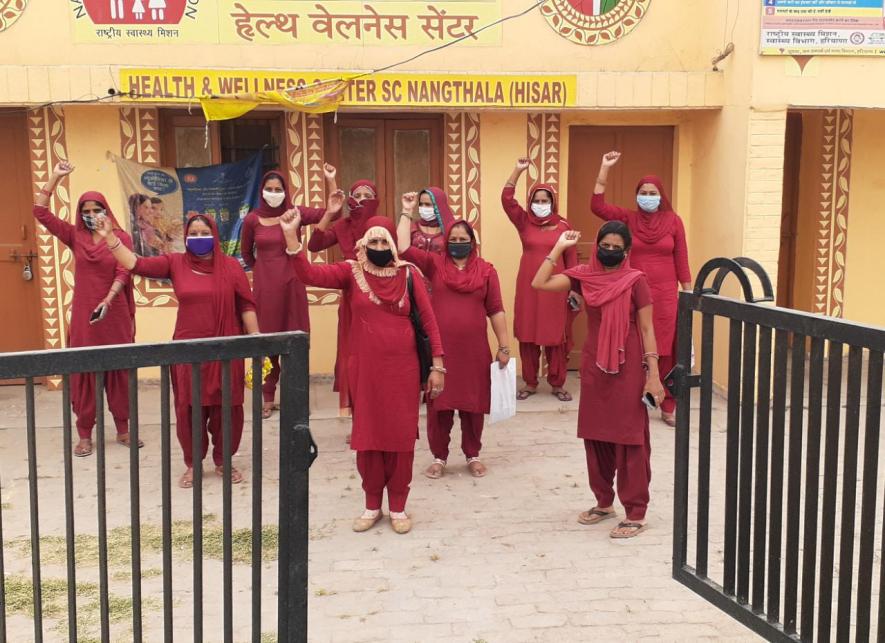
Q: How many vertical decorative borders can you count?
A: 6